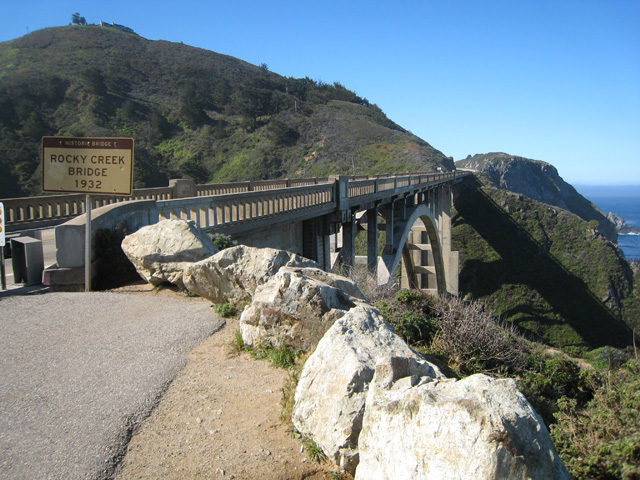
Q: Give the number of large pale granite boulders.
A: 5